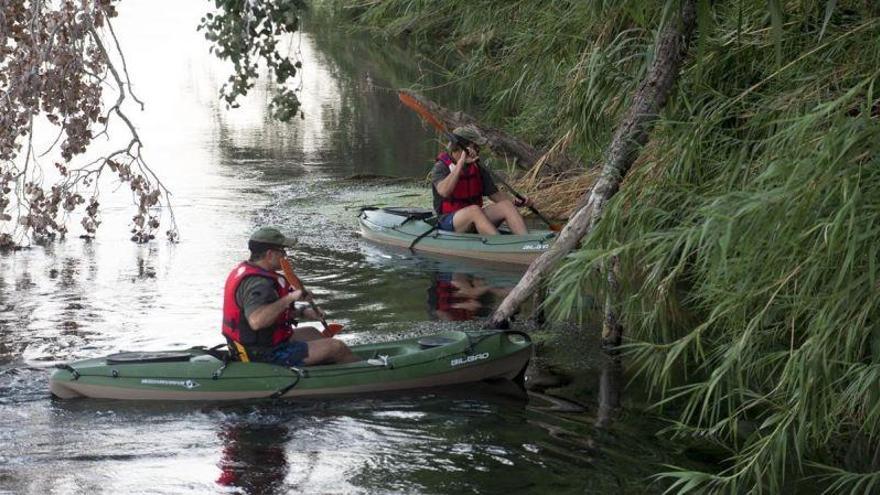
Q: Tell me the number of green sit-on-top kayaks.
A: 2